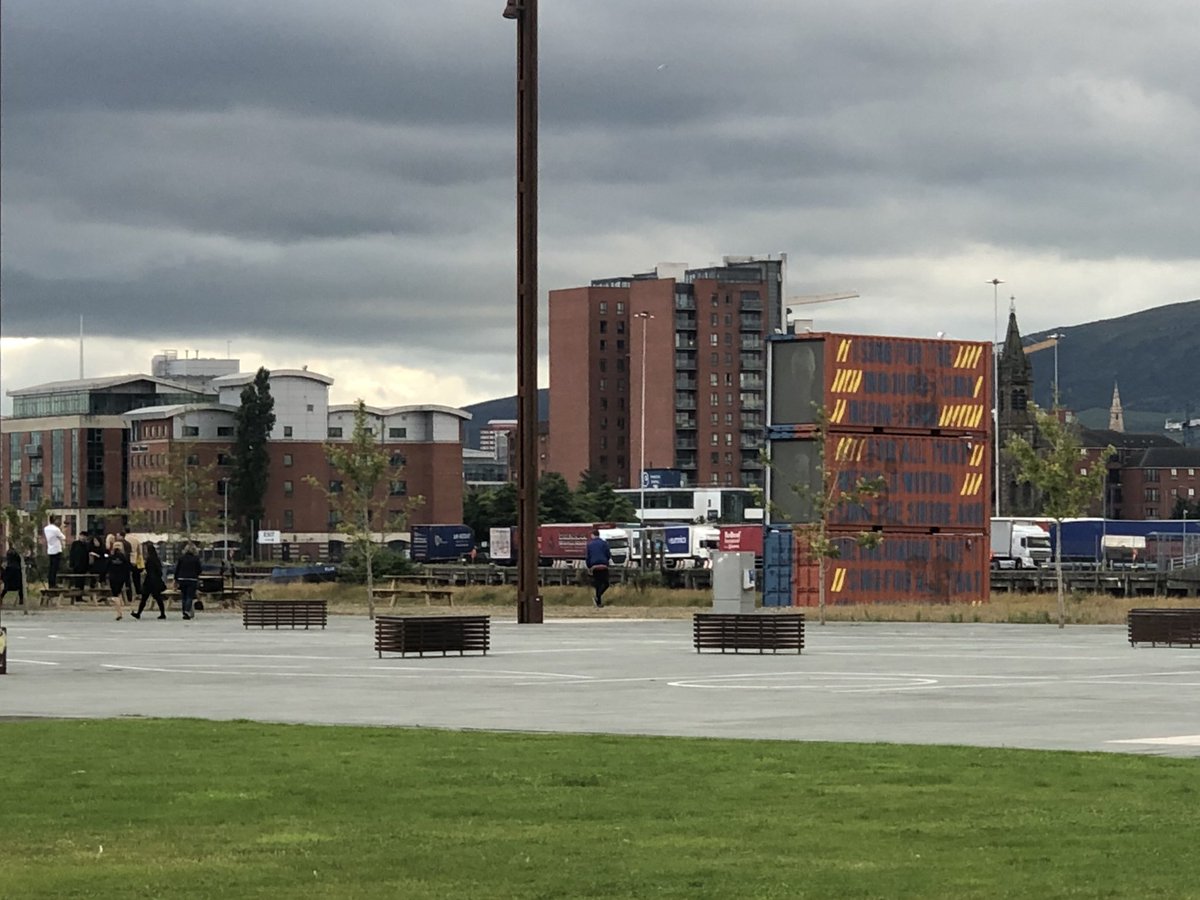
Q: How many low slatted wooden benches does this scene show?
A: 4